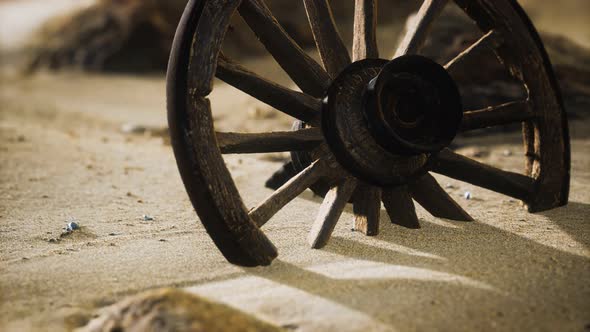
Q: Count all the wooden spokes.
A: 14